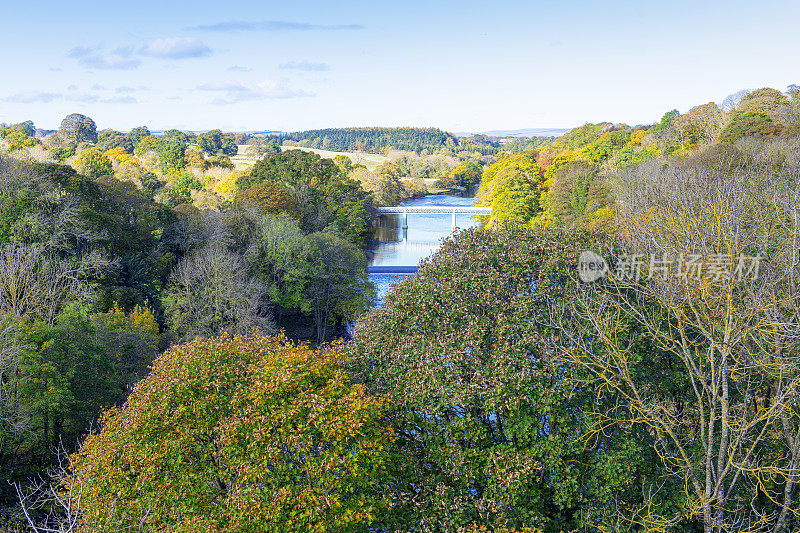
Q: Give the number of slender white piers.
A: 2